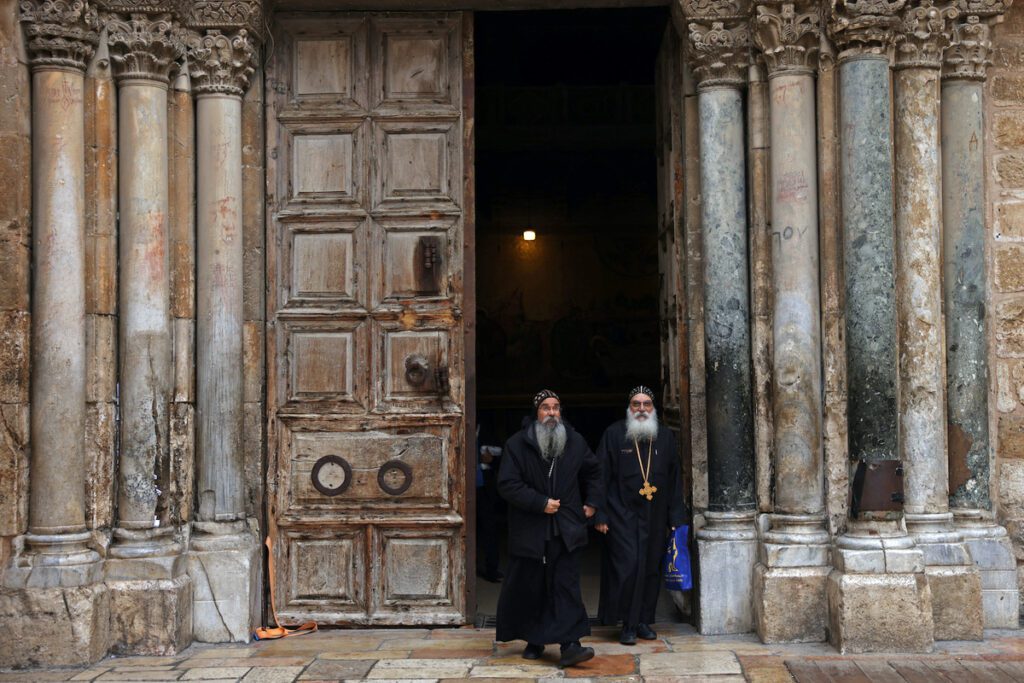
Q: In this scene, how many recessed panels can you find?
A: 11